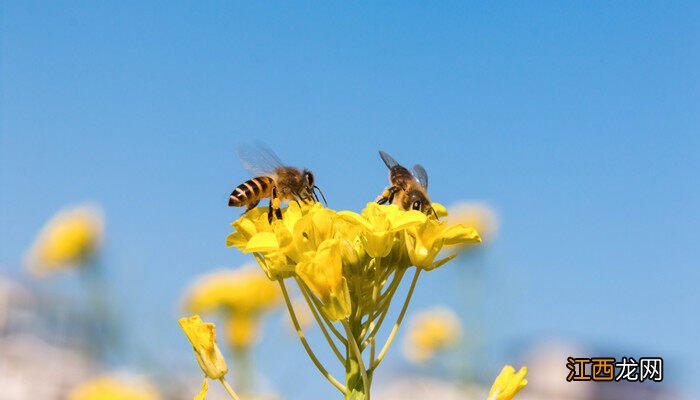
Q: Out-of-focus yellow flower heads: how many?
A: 5